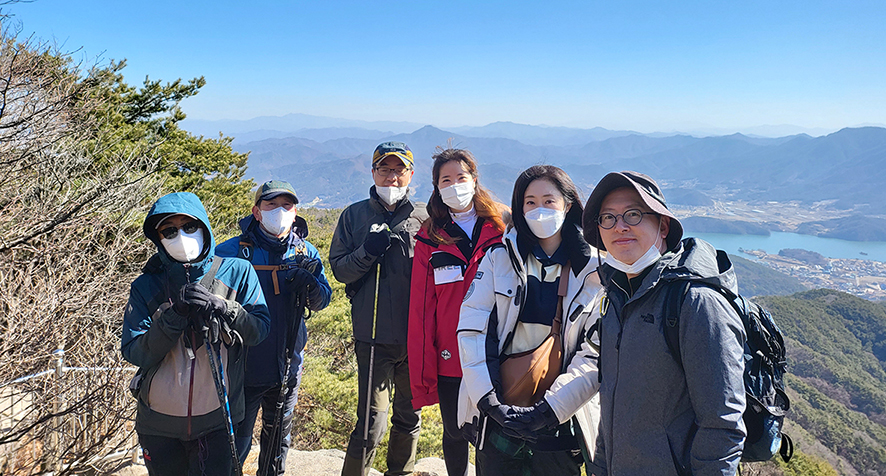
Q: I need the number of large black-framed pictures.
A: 0